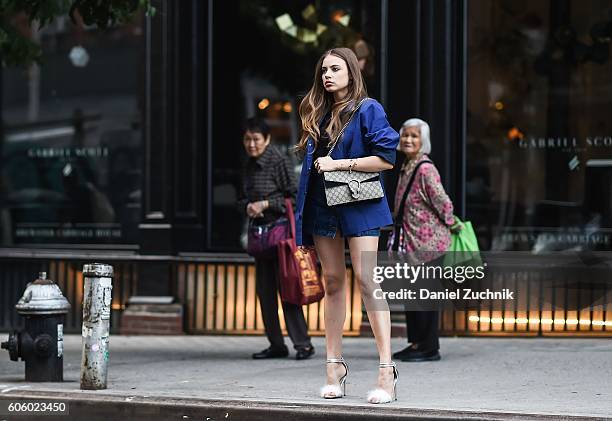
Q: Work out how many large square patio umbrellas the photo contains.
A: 0